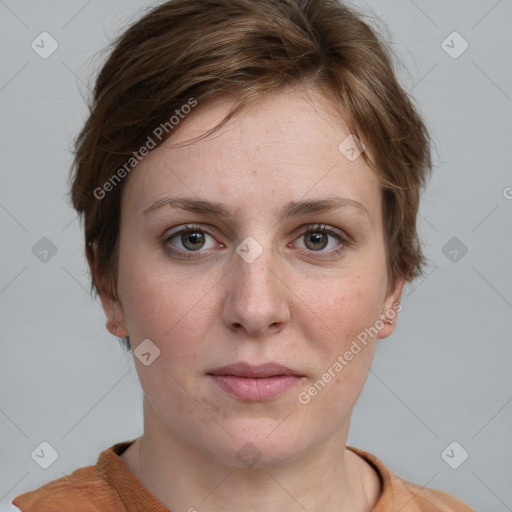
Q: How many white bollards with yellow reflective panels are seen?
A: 0